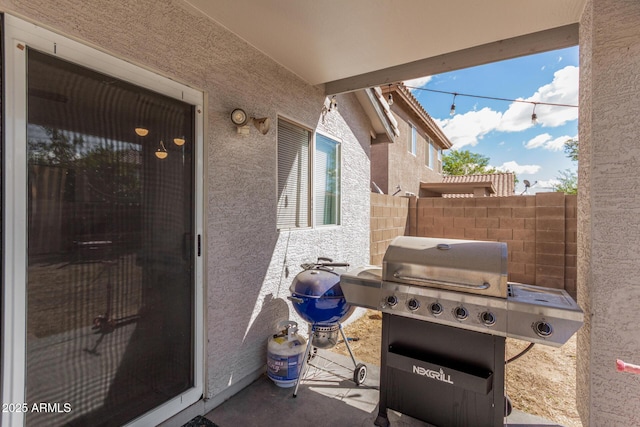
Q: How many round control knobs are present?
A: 6